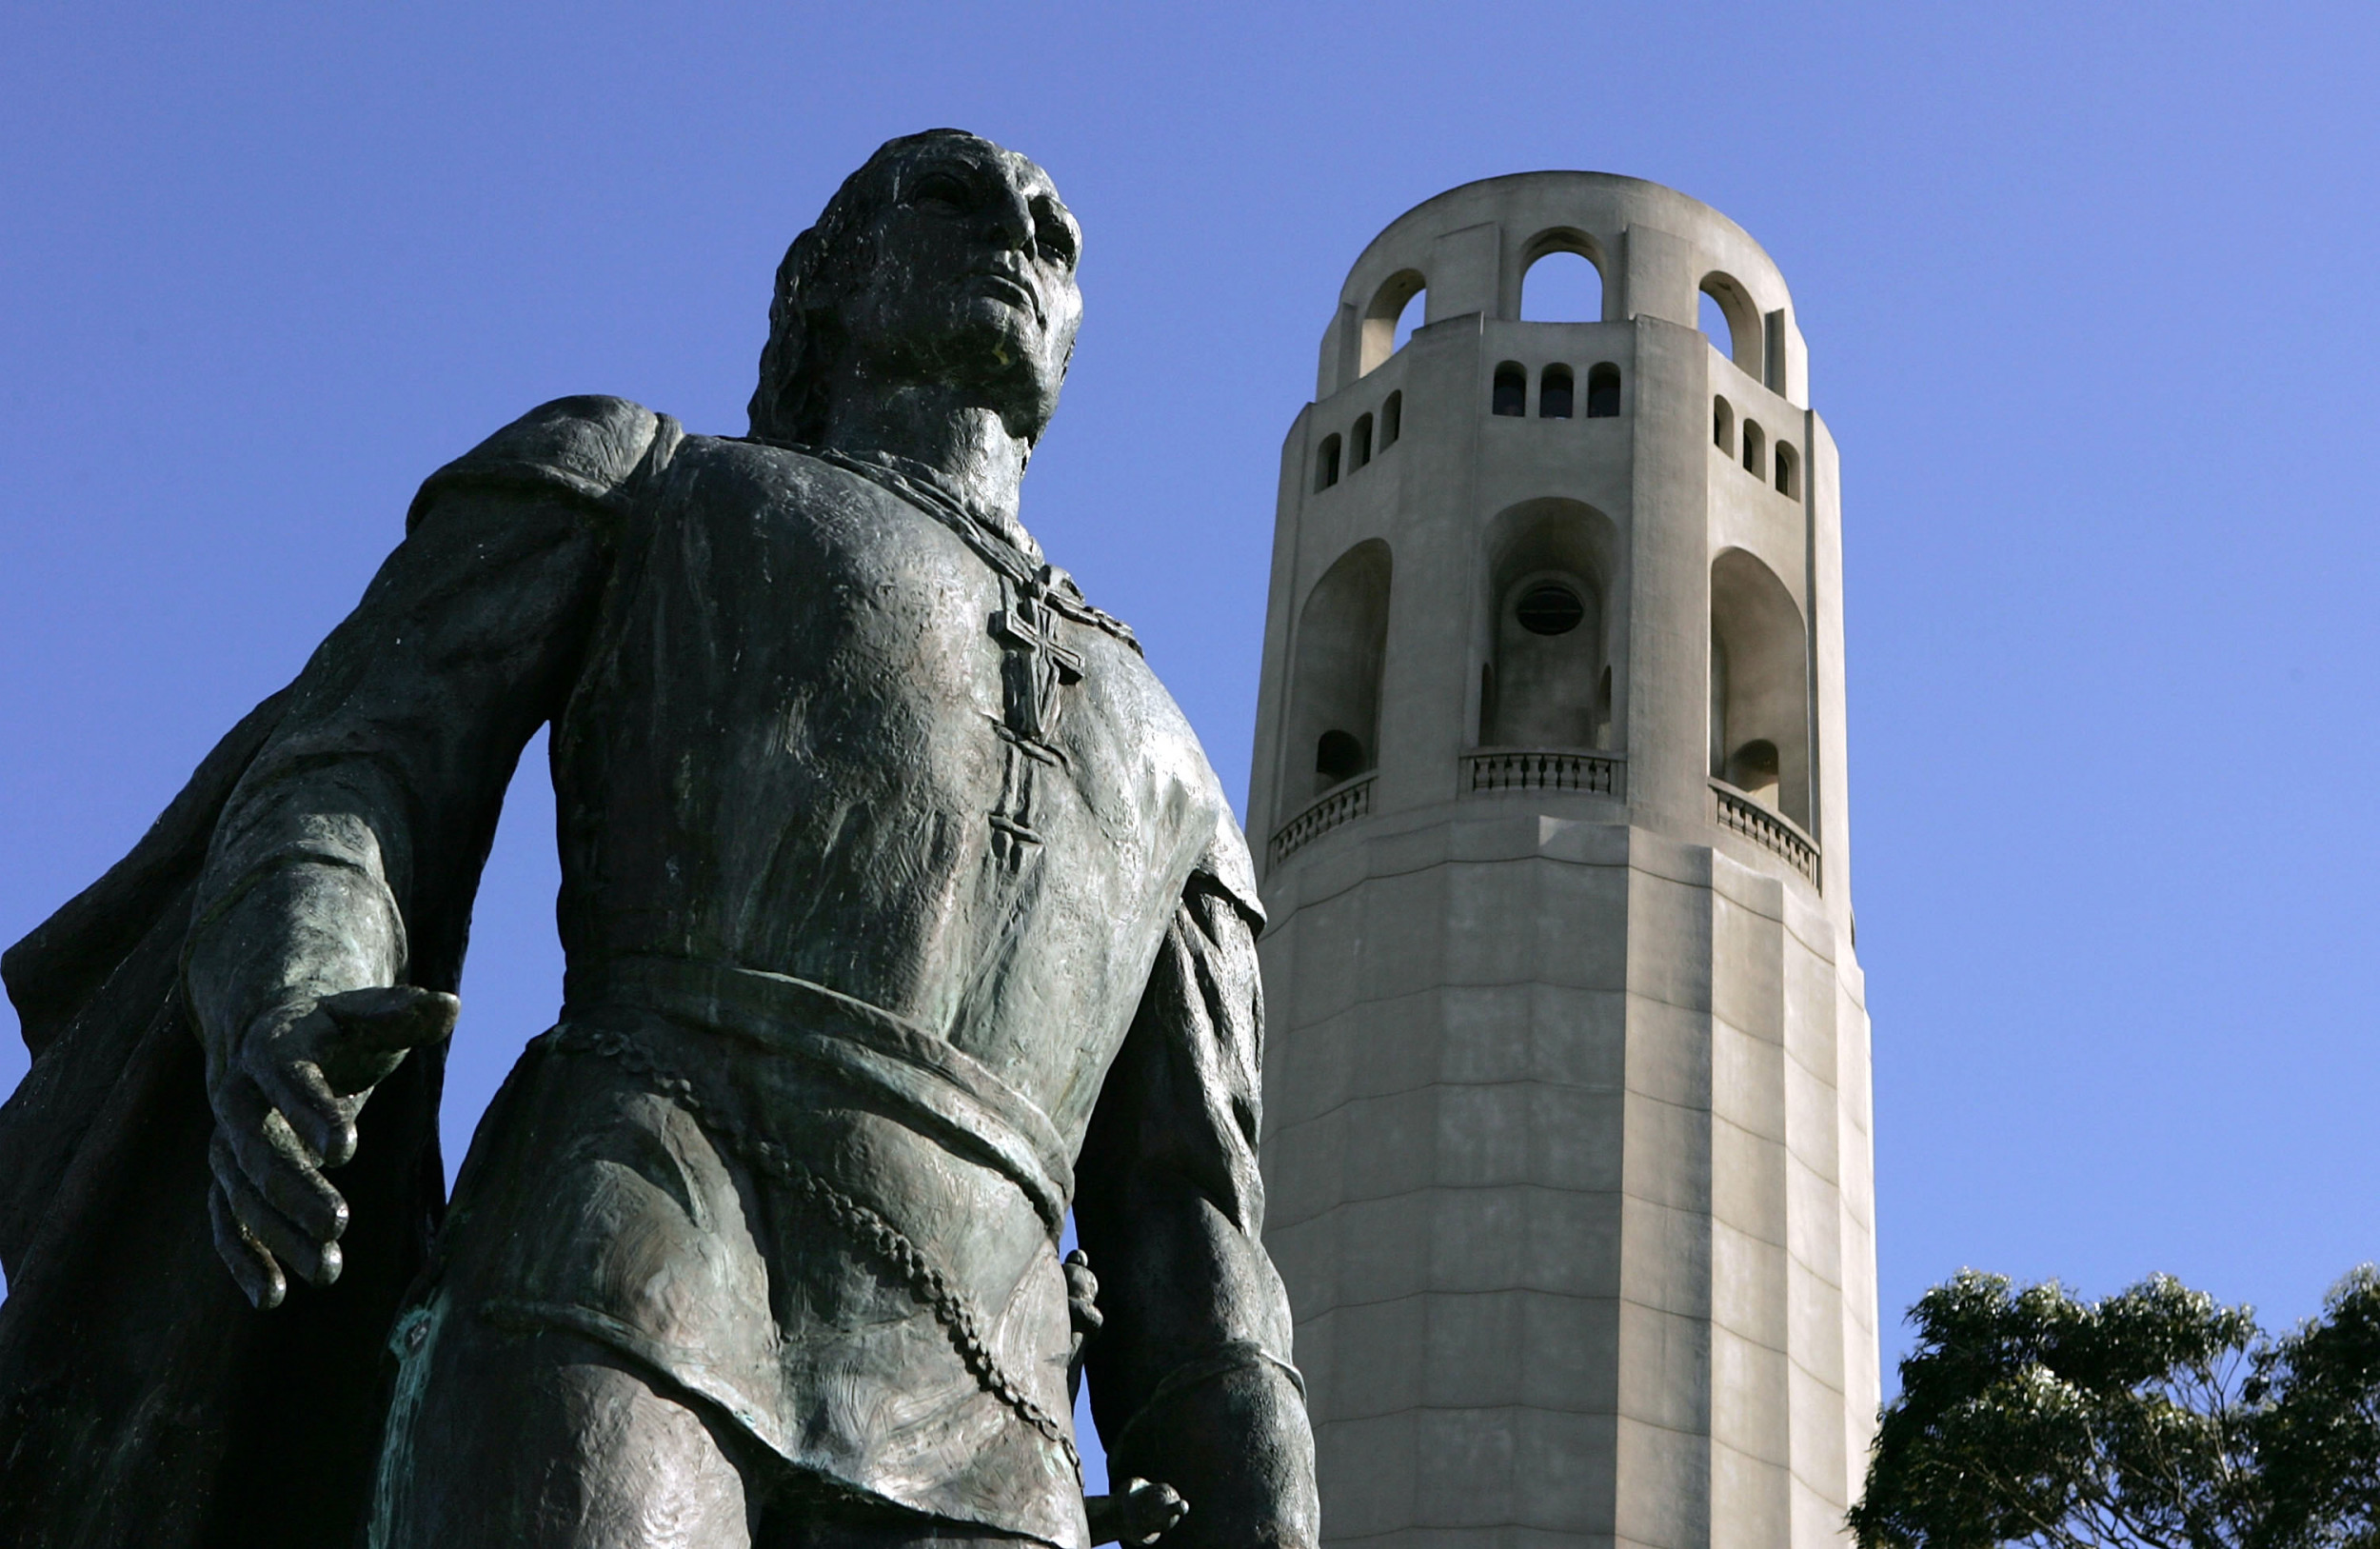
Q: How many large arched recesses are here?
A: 3